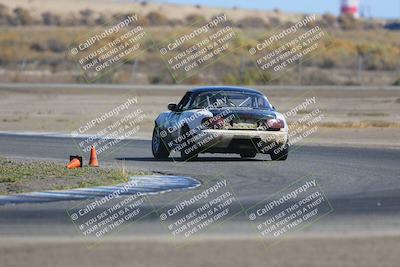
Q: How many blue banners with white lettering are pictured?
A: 0